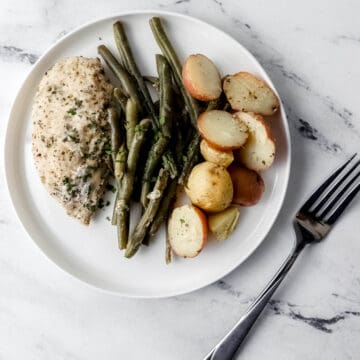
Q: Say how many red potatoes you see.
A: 6